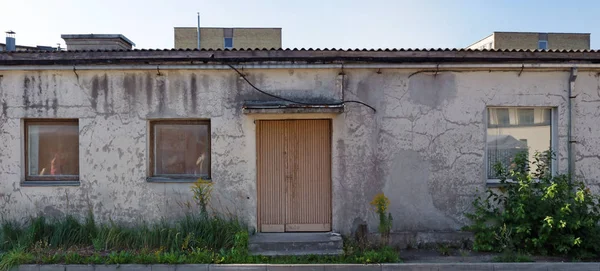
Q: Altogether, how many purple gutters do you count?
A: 0